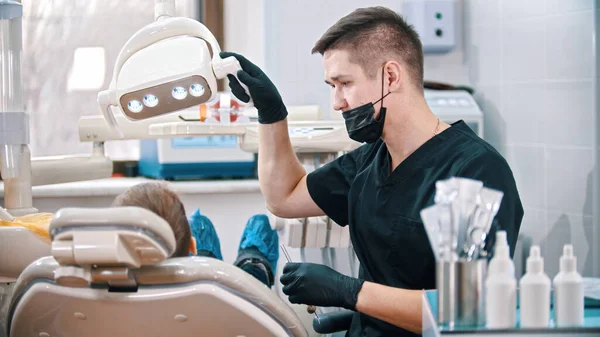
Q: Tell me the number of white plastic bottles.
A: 3